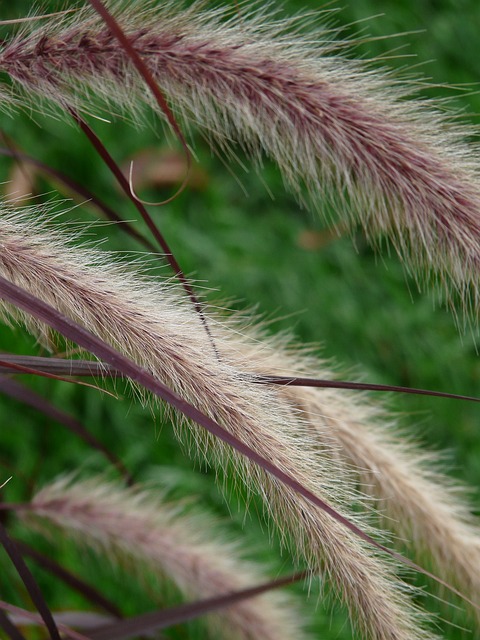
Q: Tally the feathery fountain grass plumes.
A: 4